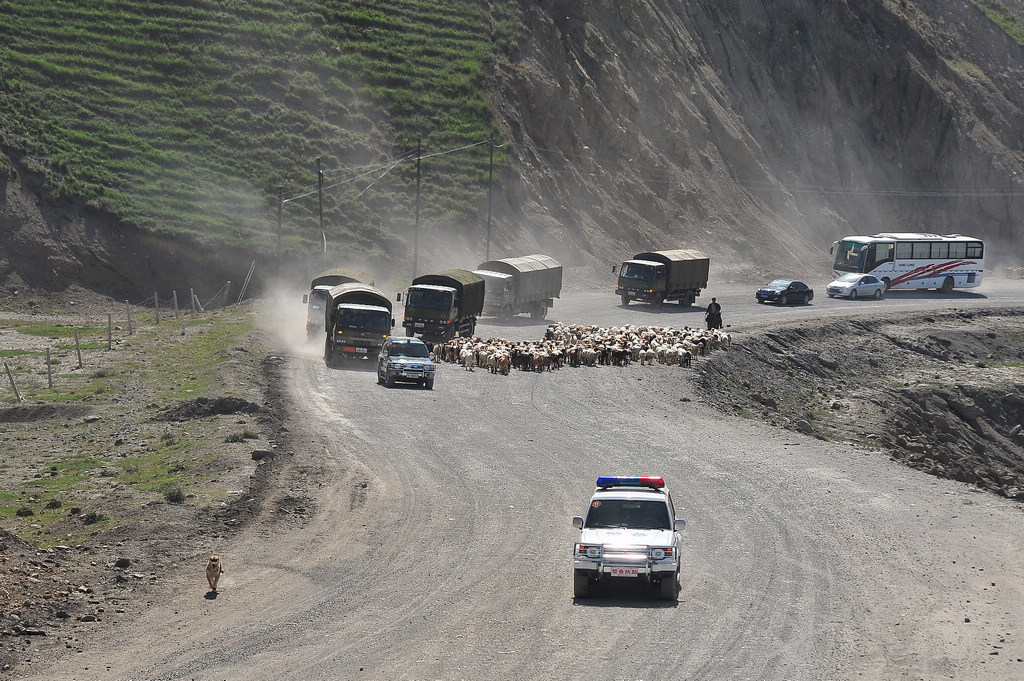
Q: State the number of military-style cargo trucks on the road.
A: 5